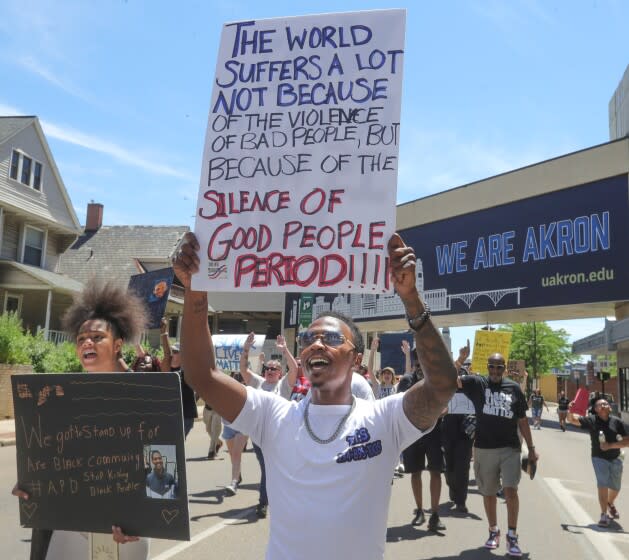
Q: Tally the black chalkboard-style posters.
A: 1